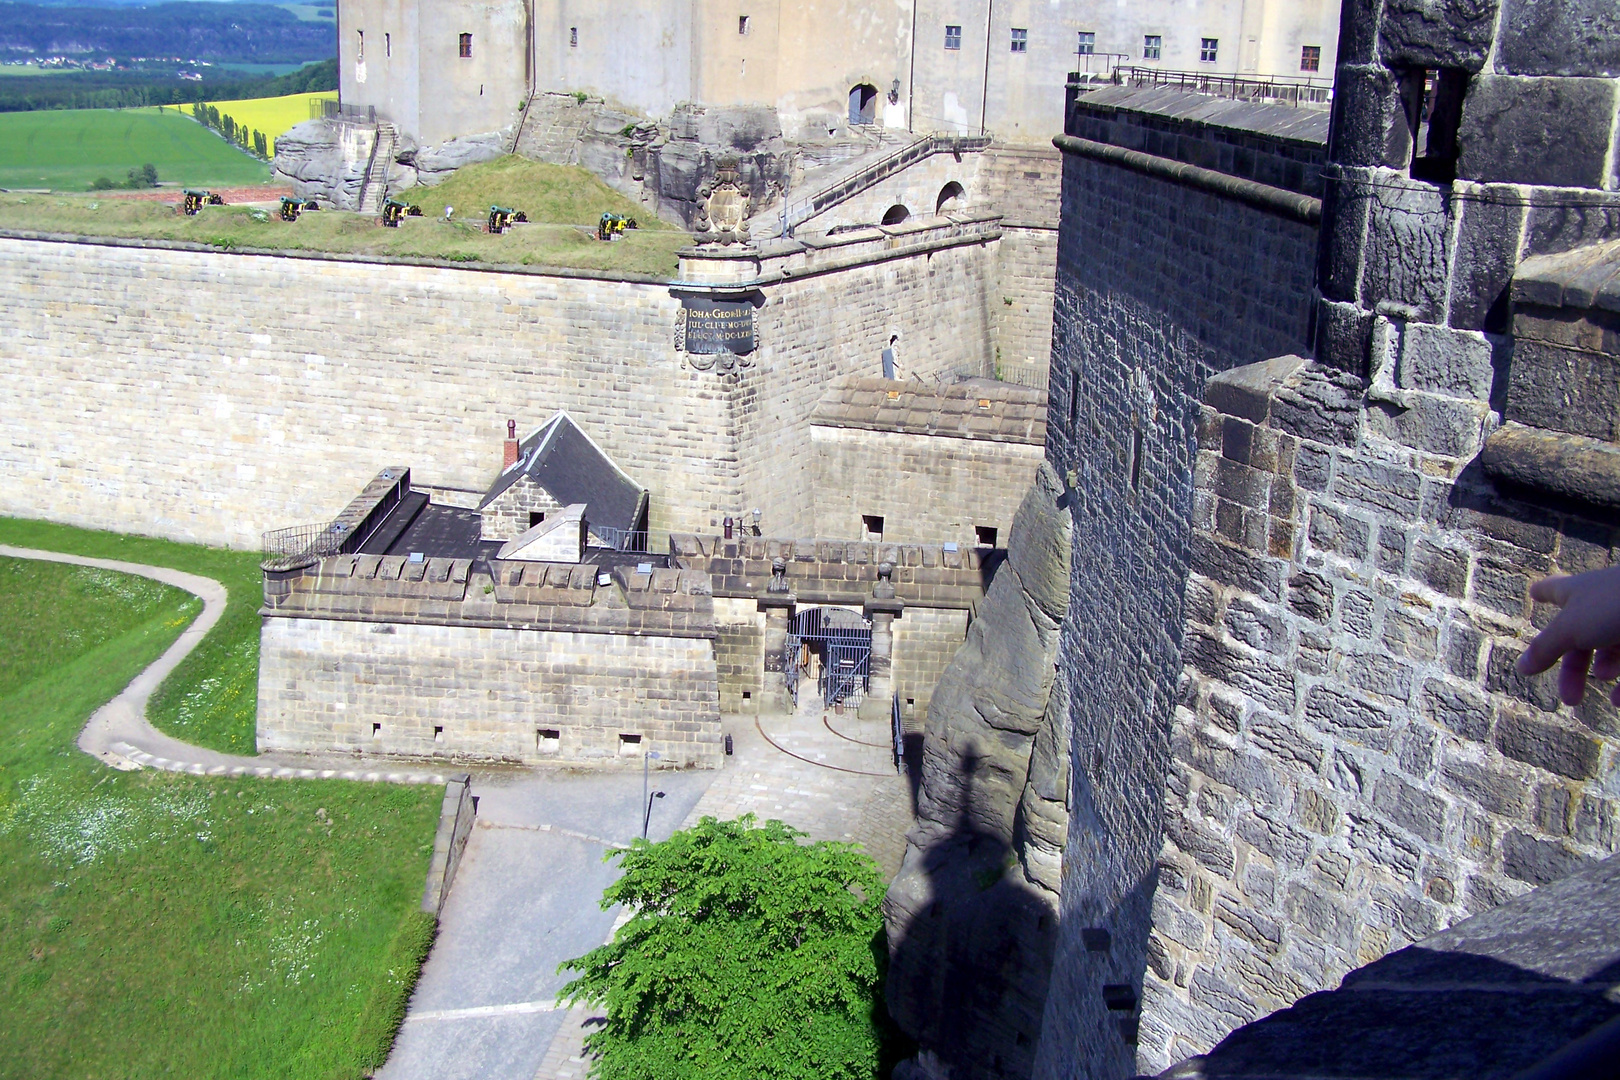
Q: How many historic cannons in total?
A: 5